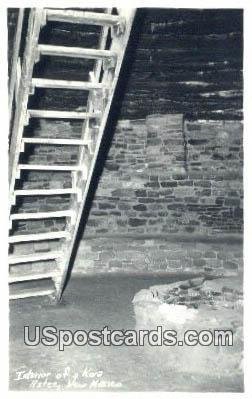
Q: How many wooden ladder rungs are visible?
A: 12